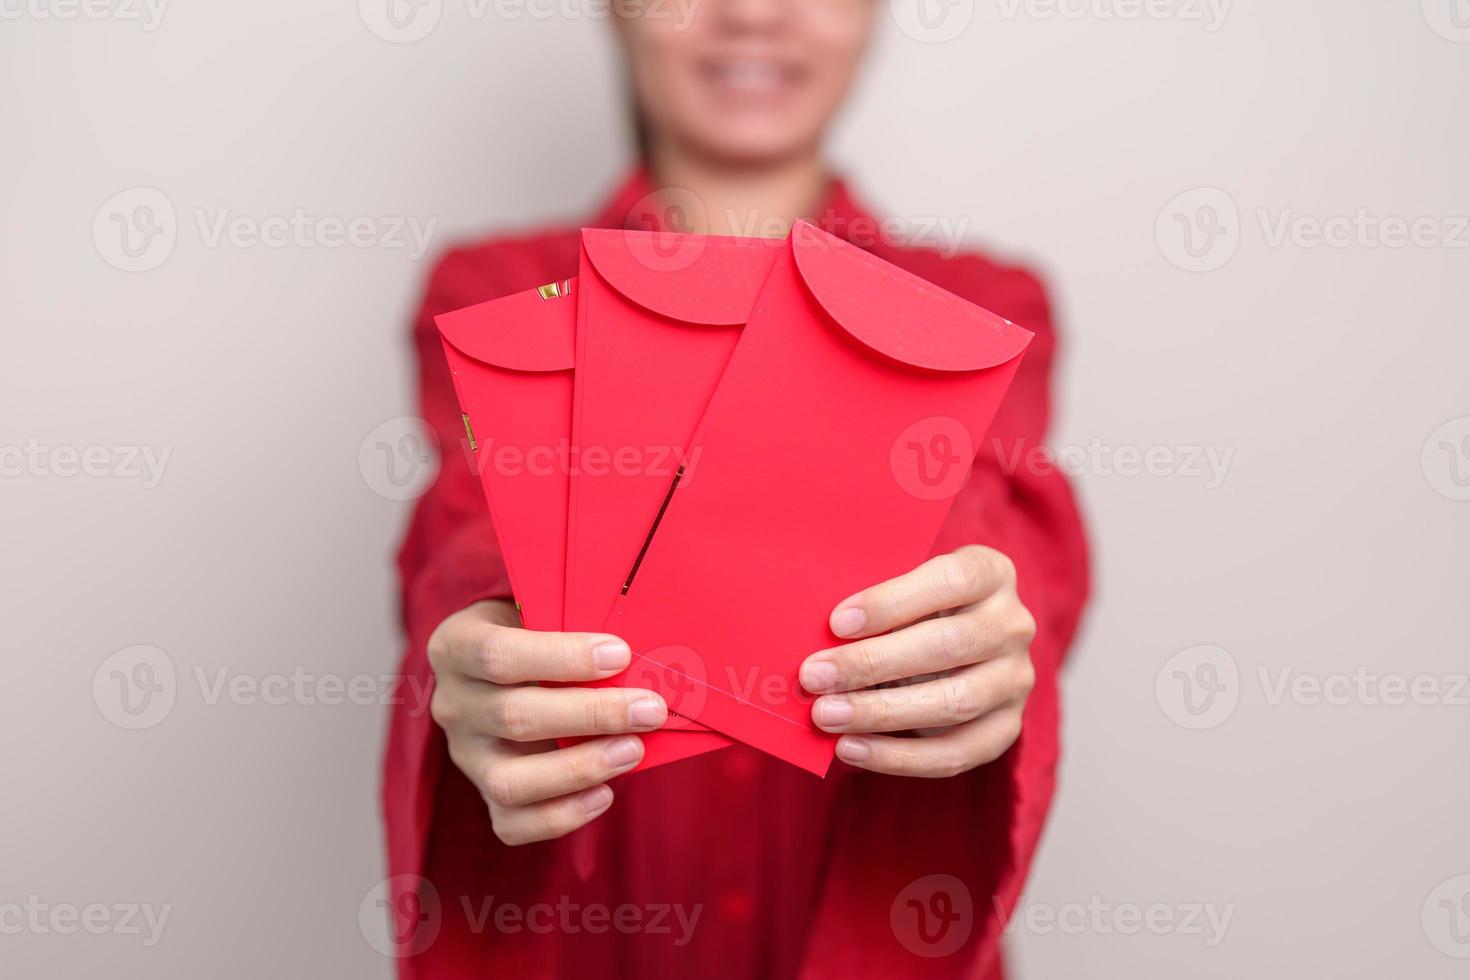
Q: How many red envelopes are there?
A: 3